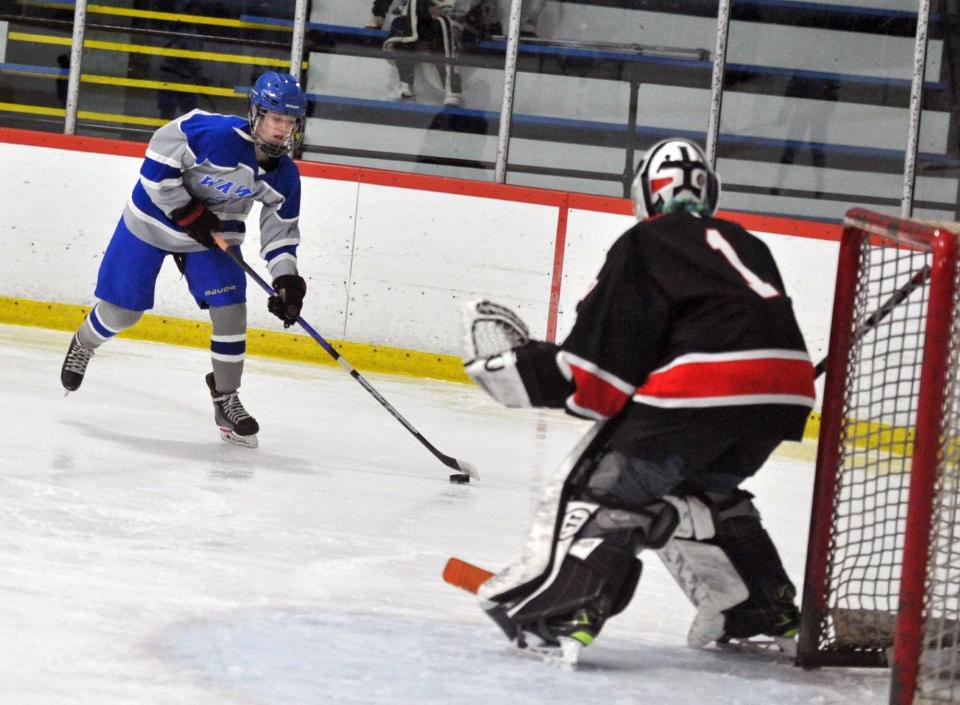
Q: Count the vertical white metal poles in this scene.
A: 5